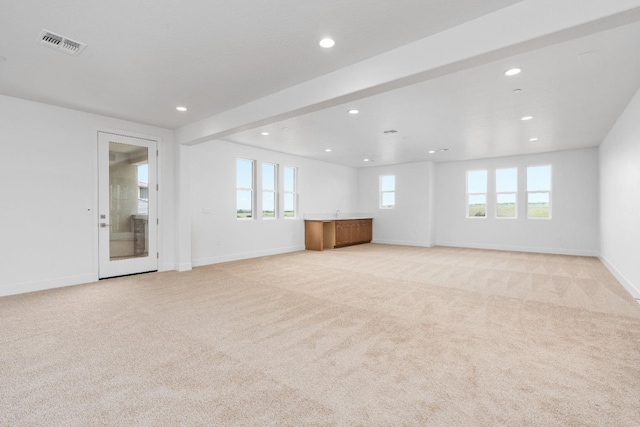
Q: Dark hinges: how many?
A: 4